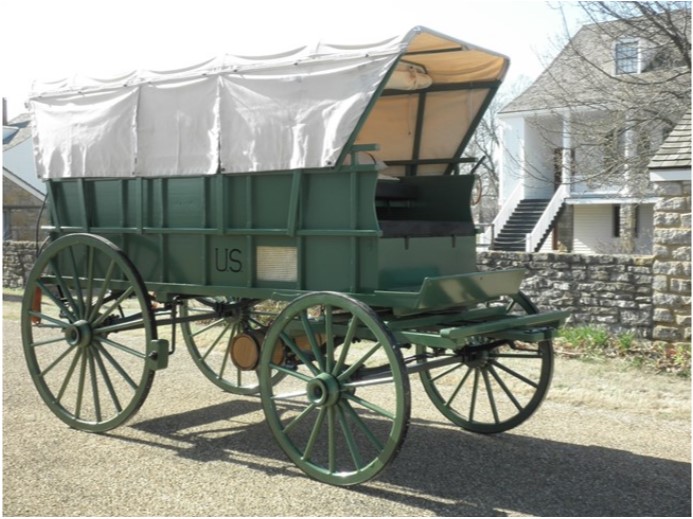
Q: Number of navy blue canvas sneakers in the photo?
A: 0